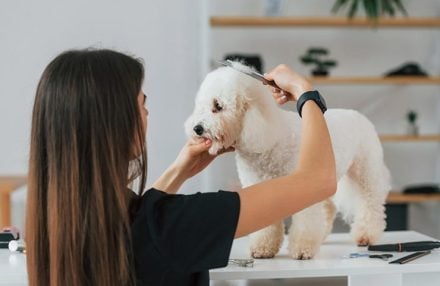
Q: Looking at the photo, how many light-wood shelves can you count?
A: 4